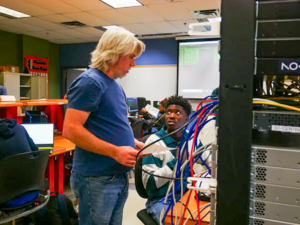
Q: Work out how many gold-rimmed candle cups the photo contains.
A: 0